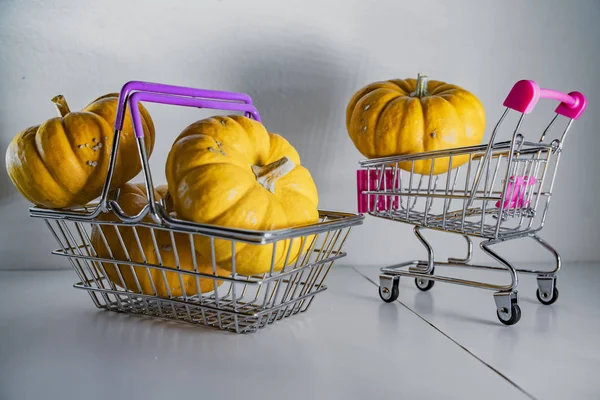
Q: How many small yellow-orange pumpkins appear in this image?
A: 4